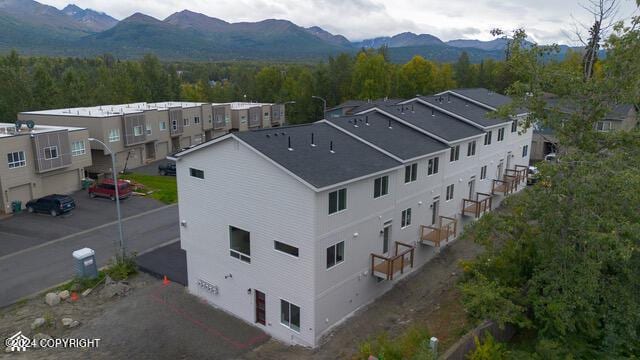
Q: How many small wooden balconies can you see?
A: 5